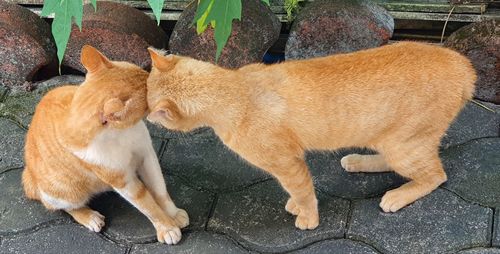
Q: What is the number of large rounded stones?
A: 5